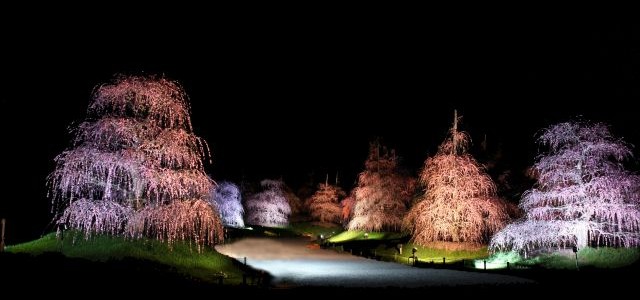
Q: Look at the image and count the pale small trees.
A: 2